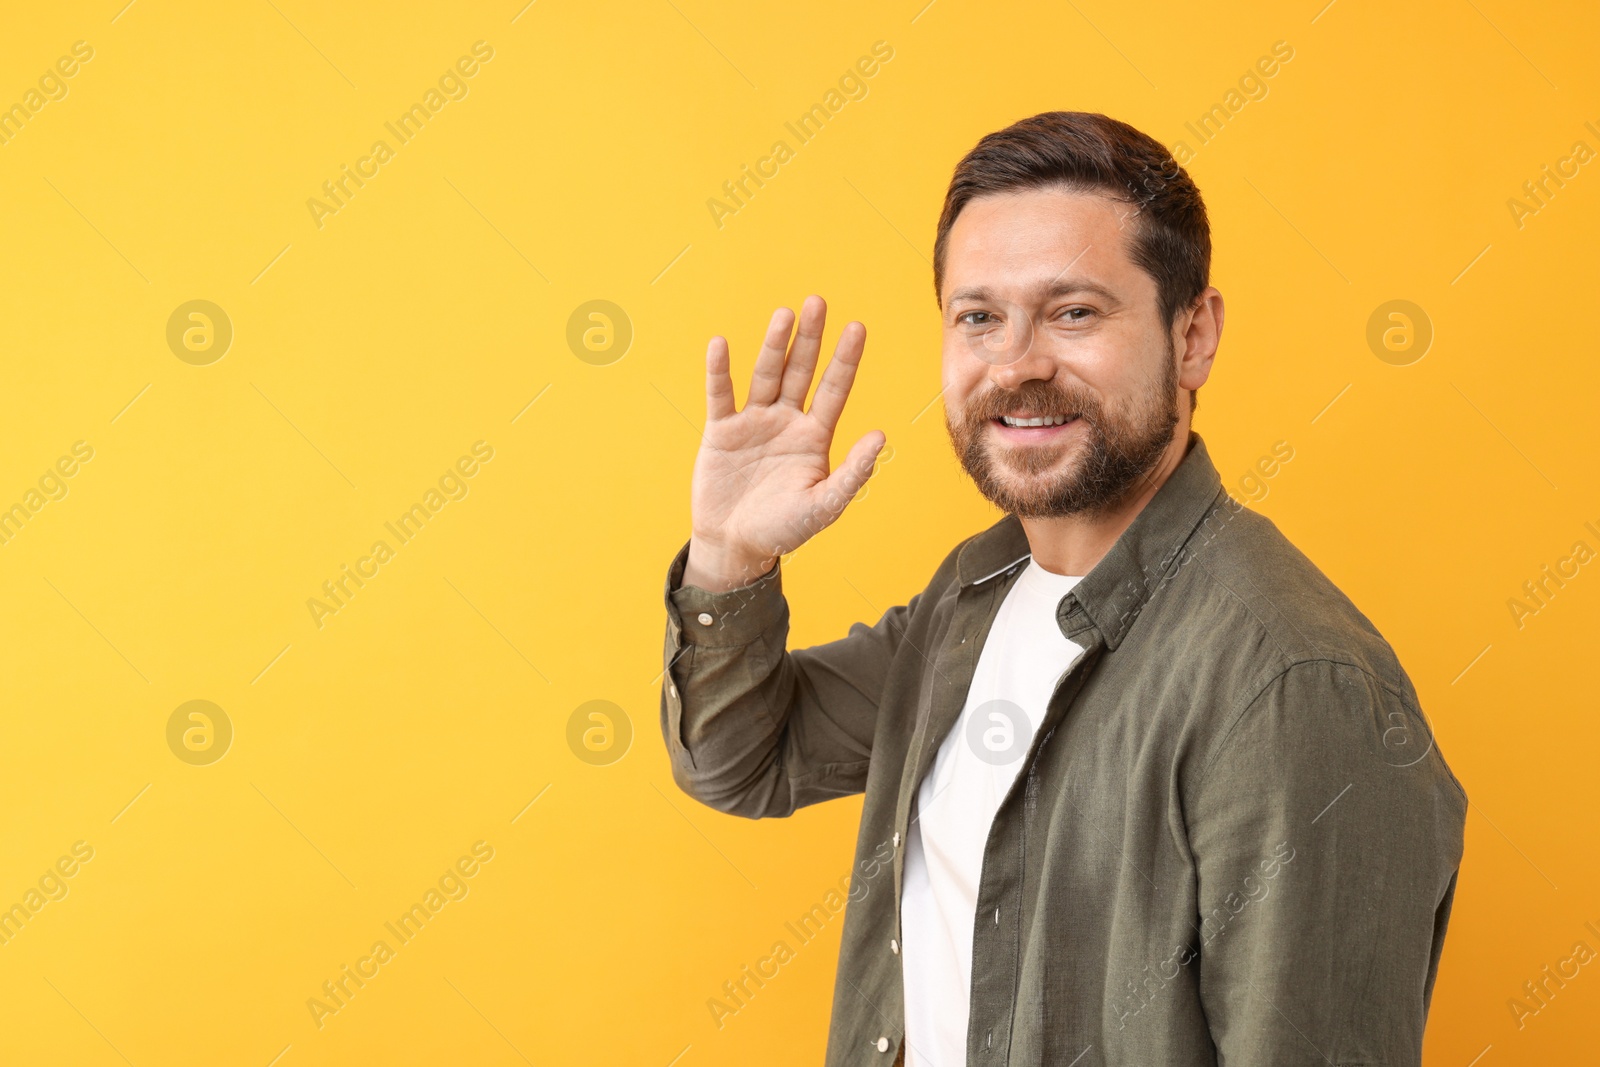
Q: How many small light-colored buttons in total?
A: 5